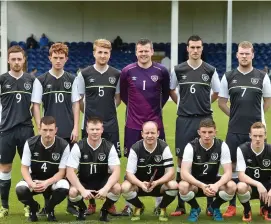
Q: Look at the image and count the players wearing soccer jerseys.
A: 11